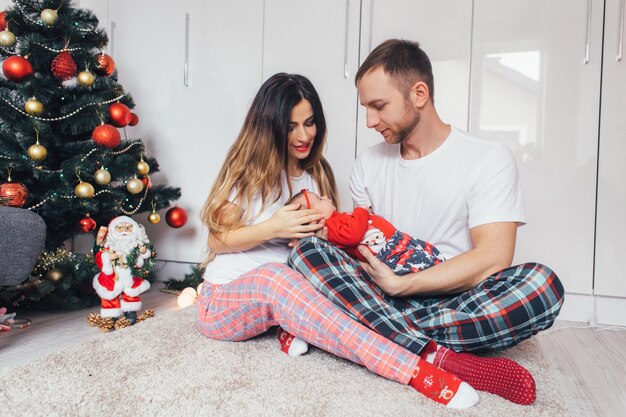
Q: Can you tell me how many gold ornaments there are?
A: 11